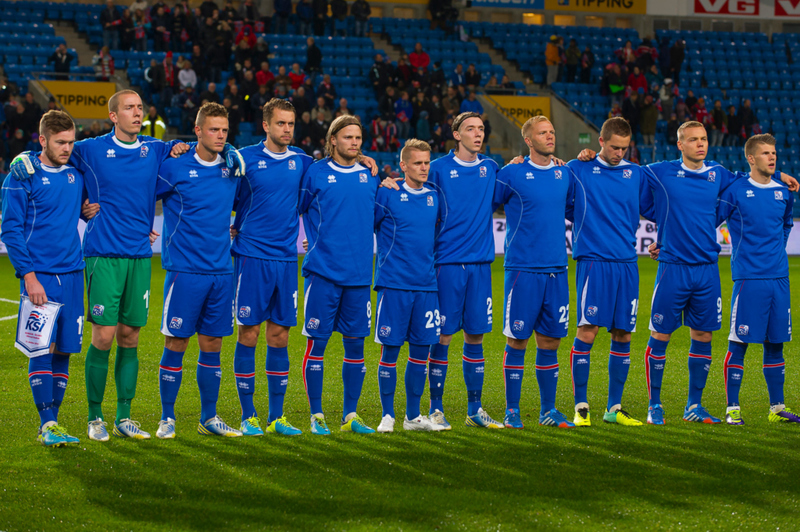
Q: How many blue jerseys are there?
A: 11